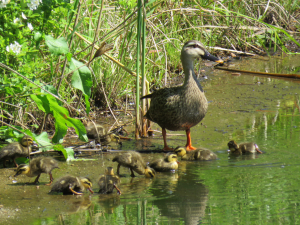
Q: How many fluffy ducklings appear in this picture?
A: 9